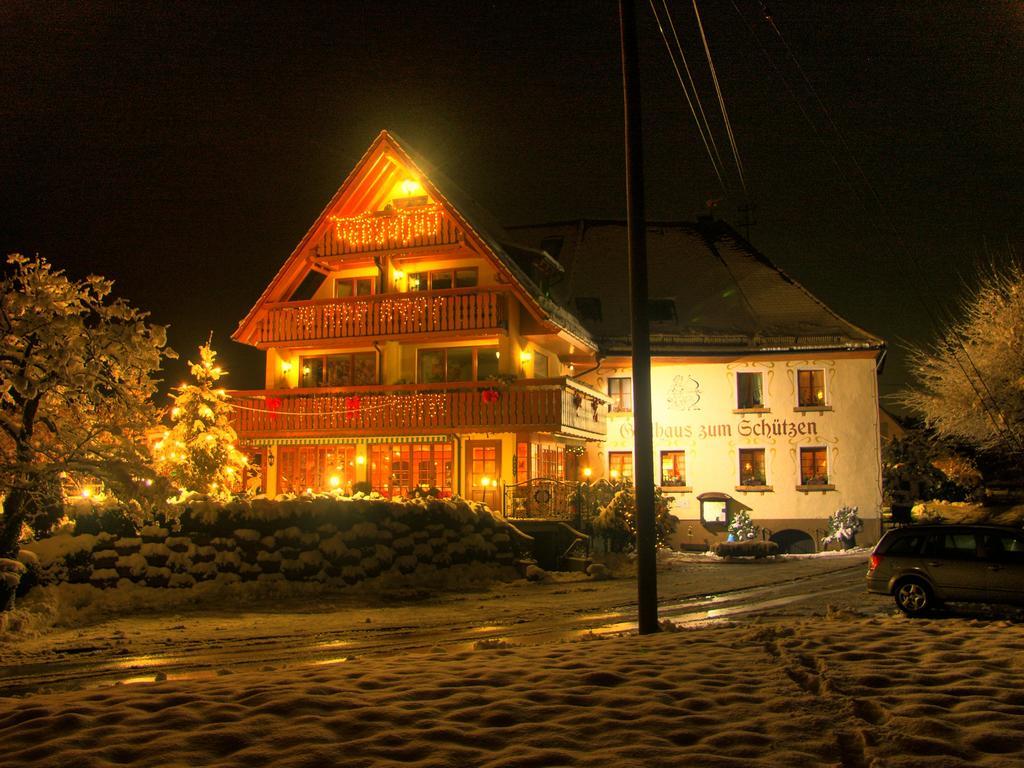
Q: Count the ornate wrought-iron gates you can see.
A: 1